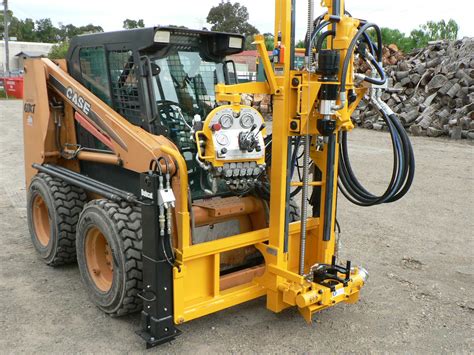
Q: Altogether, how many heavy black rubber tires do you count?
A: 2